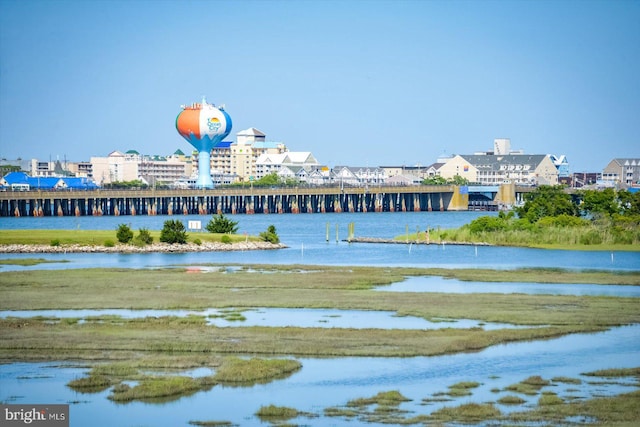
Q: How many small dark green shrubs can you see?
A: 5